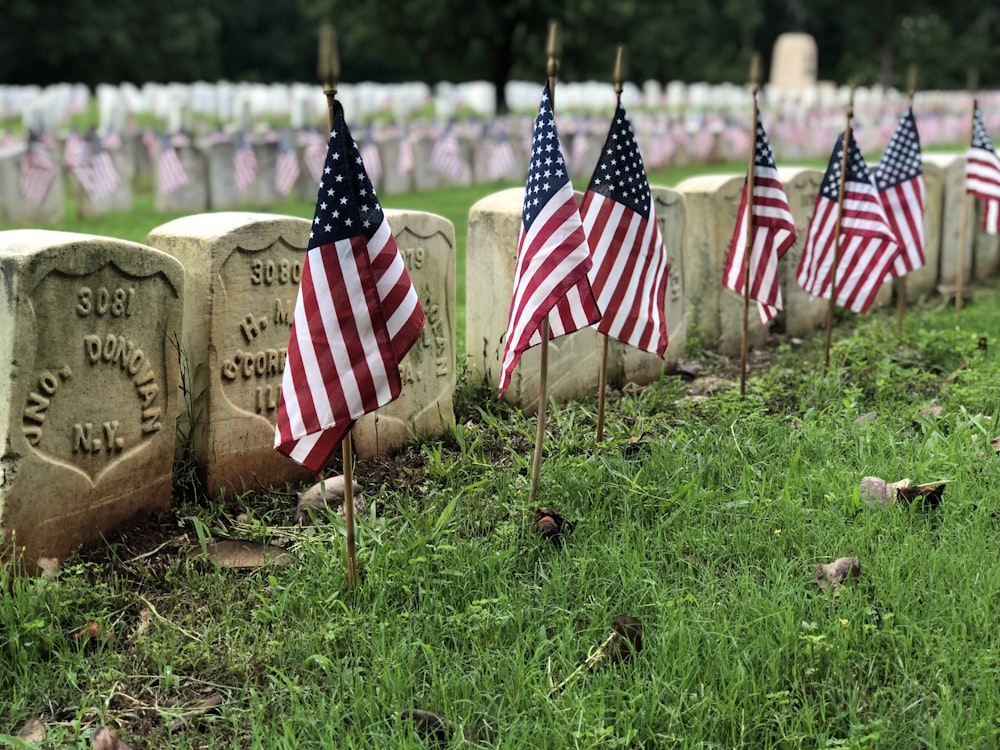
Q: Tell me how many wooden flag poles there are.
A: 7